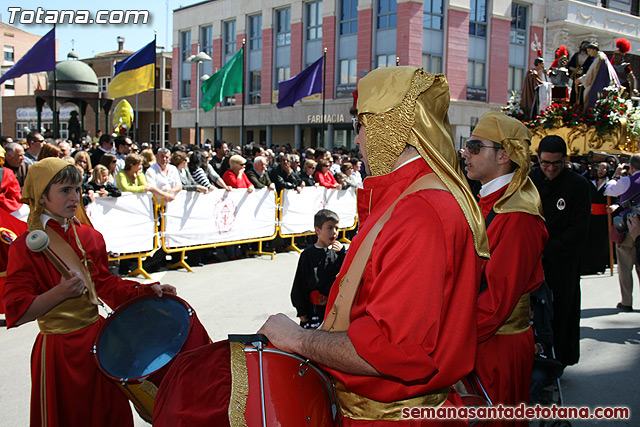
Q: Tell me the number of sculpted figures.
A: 5